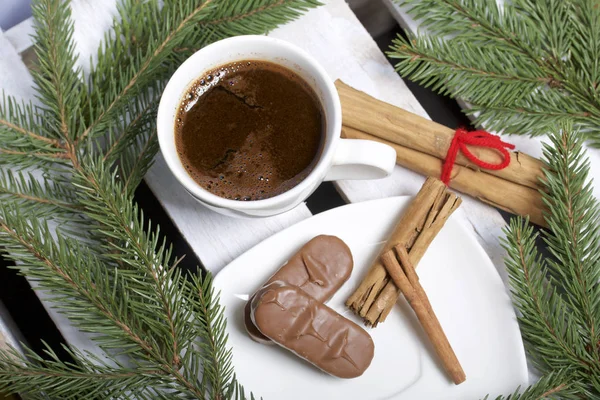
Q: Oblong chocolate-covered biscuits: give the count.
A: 2